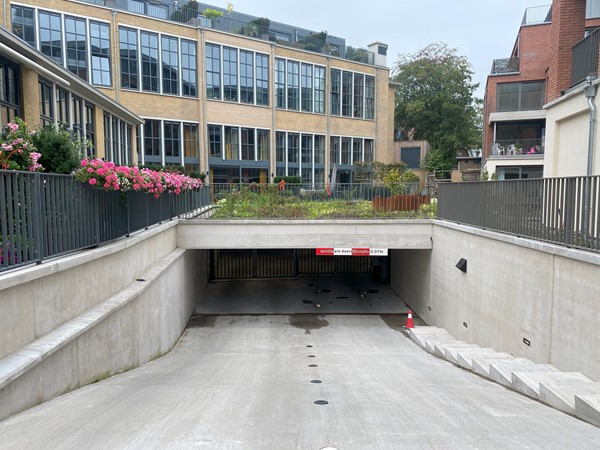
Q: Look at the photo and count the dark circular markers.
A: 5